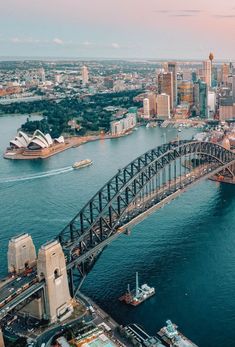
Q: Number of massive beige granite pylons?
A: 2